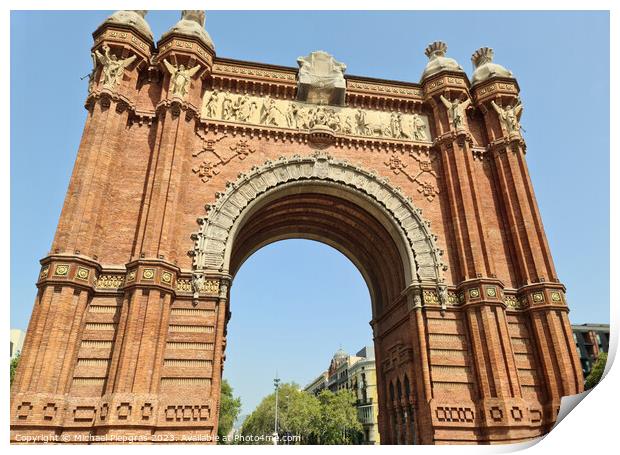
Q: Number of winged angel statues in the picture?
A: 4